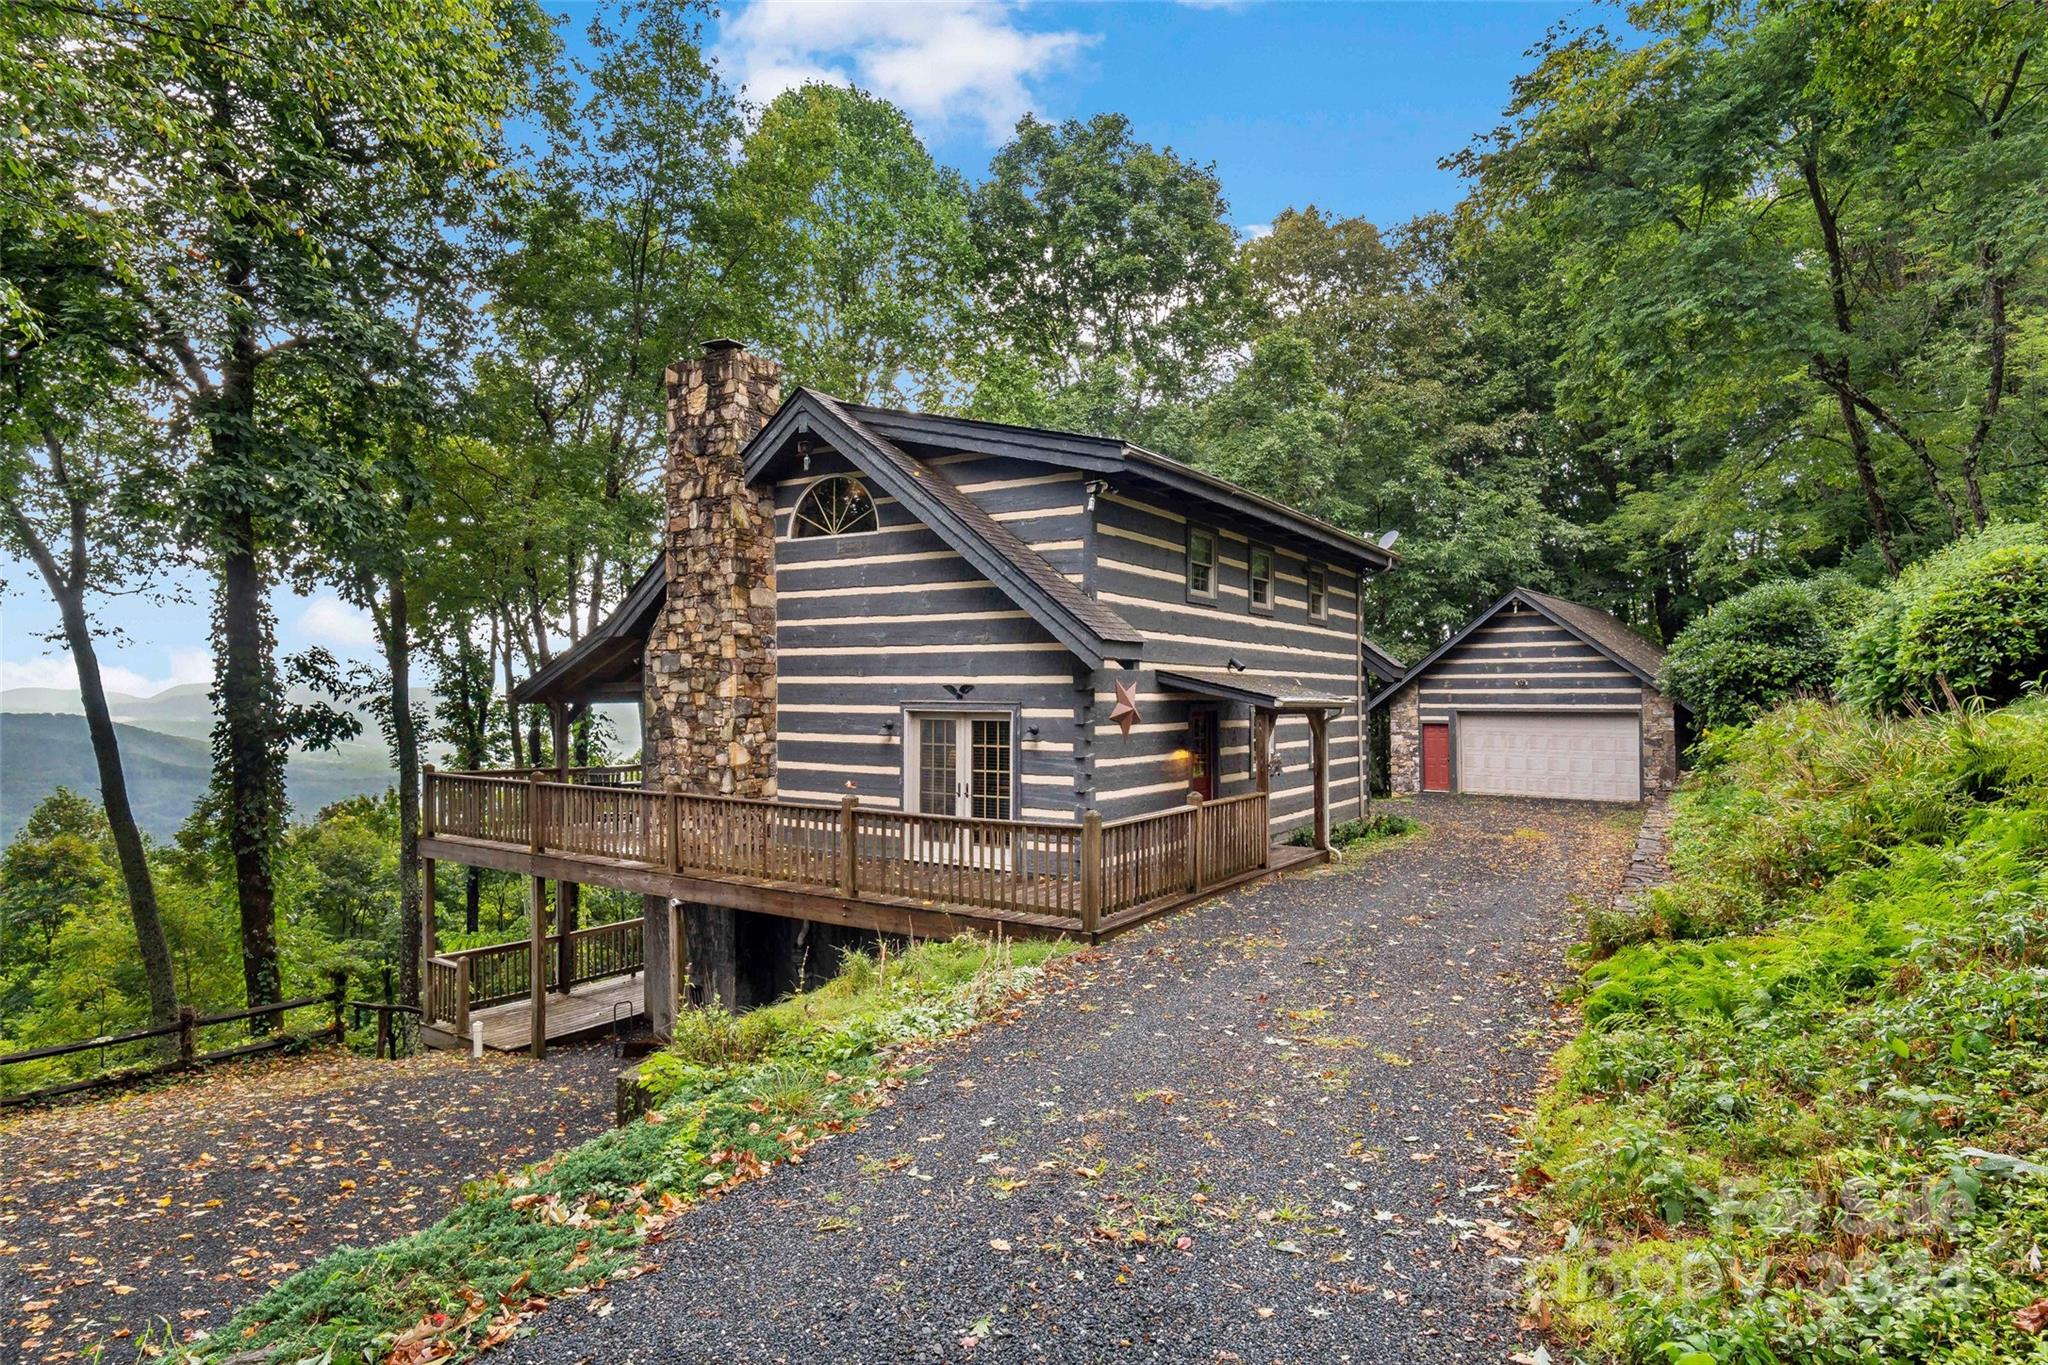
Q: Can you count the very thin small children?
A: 0